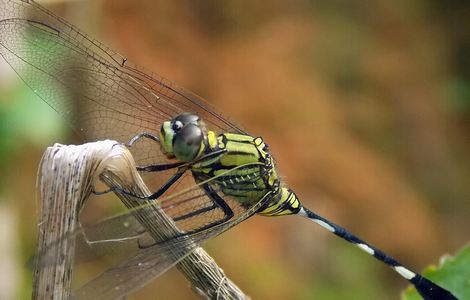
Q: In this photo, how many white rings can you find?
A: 3